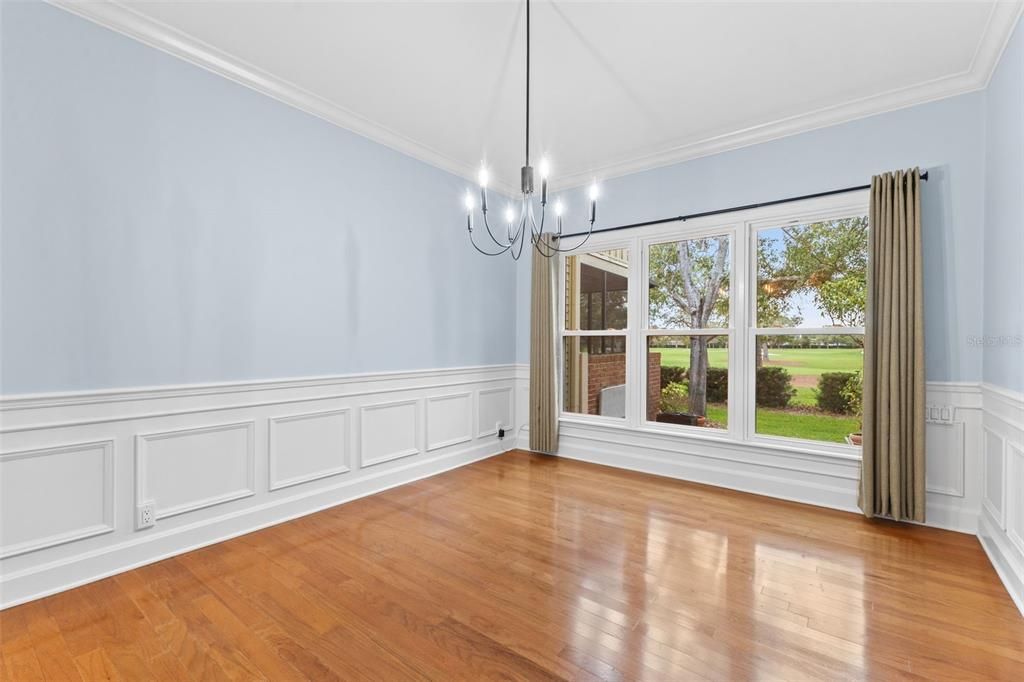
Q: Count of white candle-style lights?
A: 6